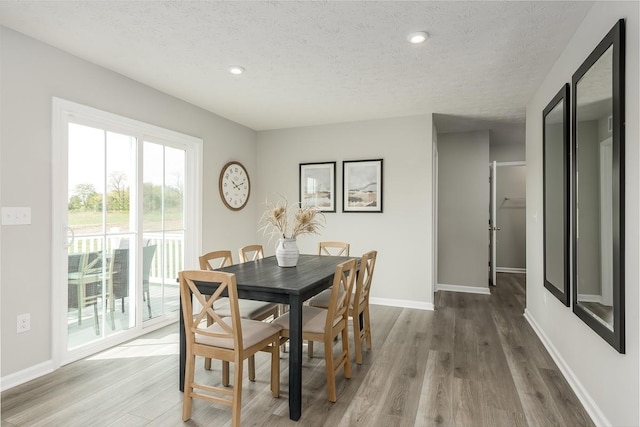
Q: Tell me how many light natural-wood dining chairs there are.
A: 6